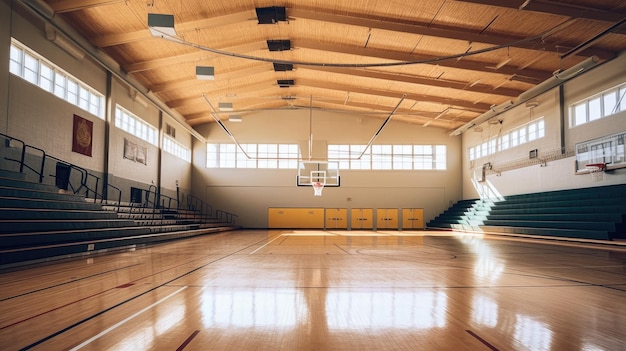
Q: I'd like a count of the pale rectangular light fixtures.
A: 4